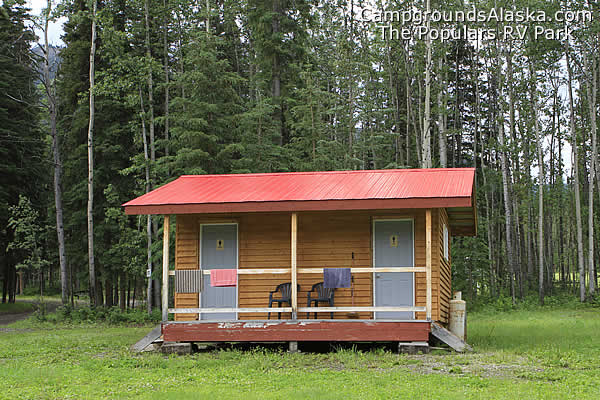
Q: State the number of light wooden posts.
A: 3